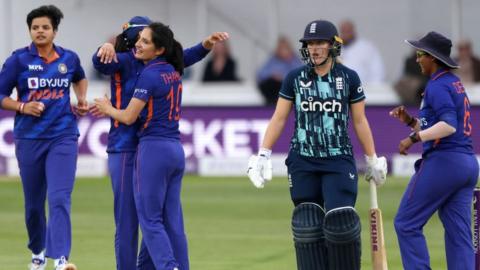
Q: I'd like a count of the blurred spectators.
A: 5